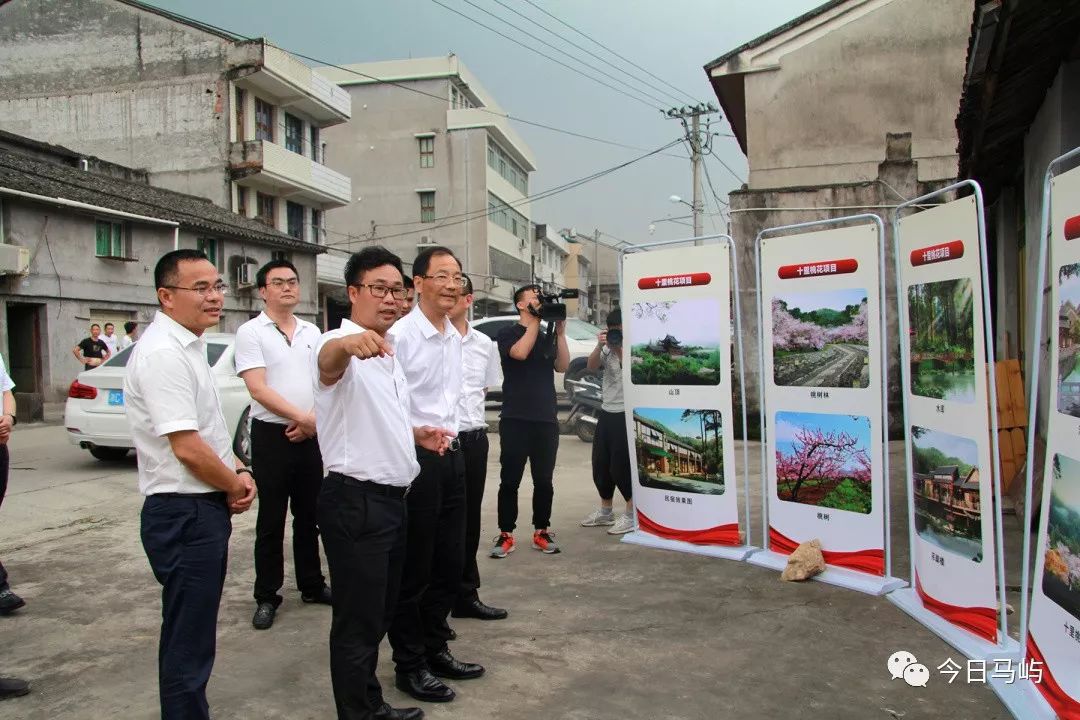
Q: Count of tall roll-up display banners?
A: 4